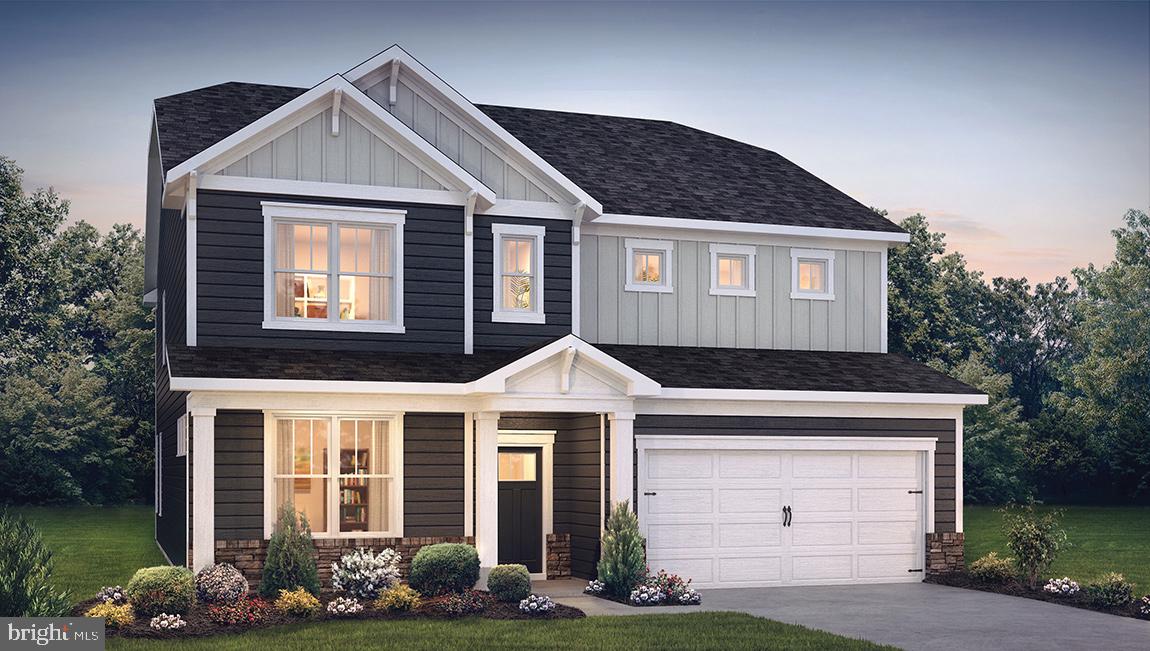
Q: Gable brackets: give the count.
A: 6